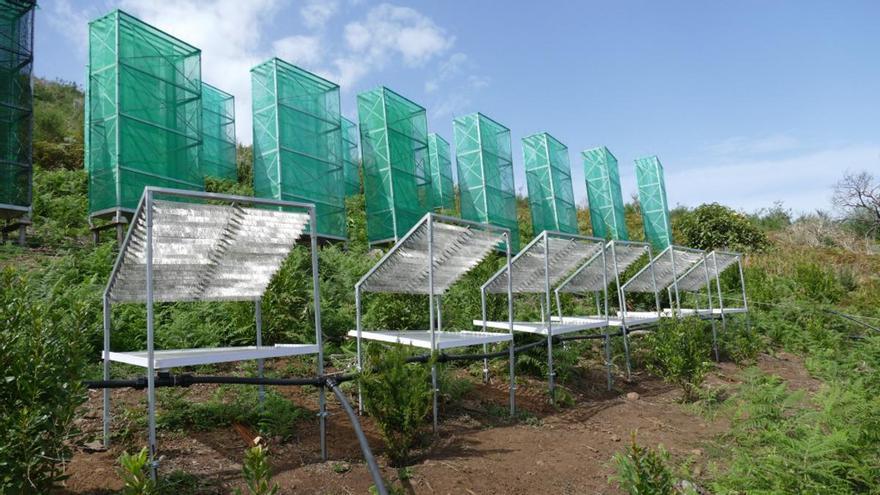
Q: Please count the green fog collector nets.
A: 11